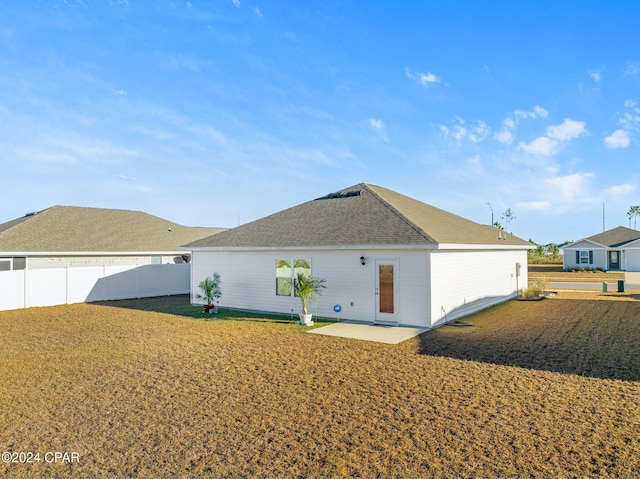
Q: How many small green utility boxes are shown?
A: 2